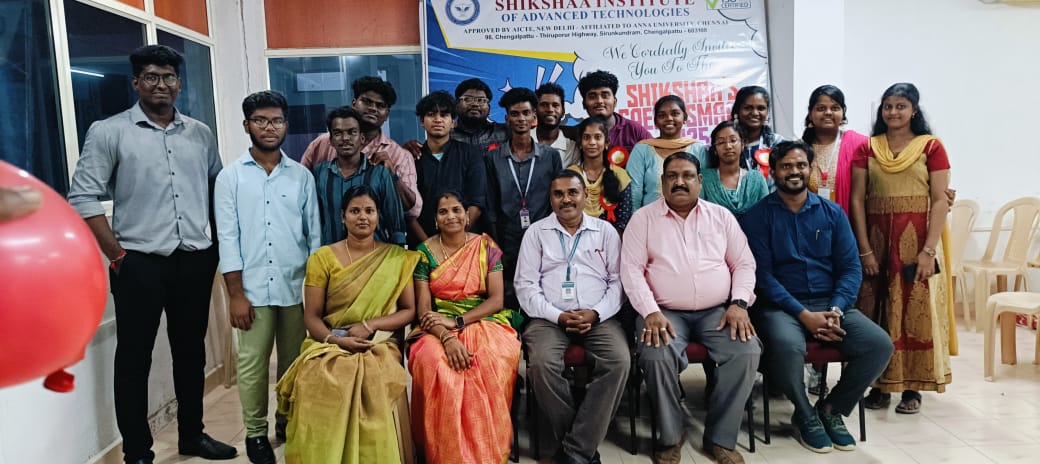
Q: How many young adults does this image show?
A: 15